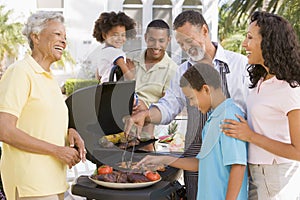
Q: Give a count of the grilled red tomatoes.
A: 2